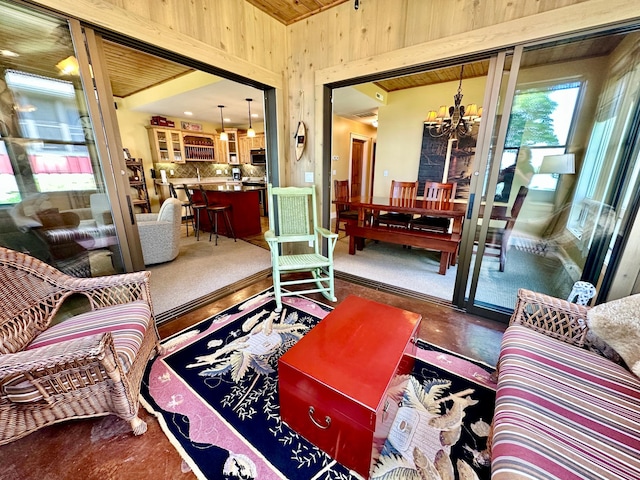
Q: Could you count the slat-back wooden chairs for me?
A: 4